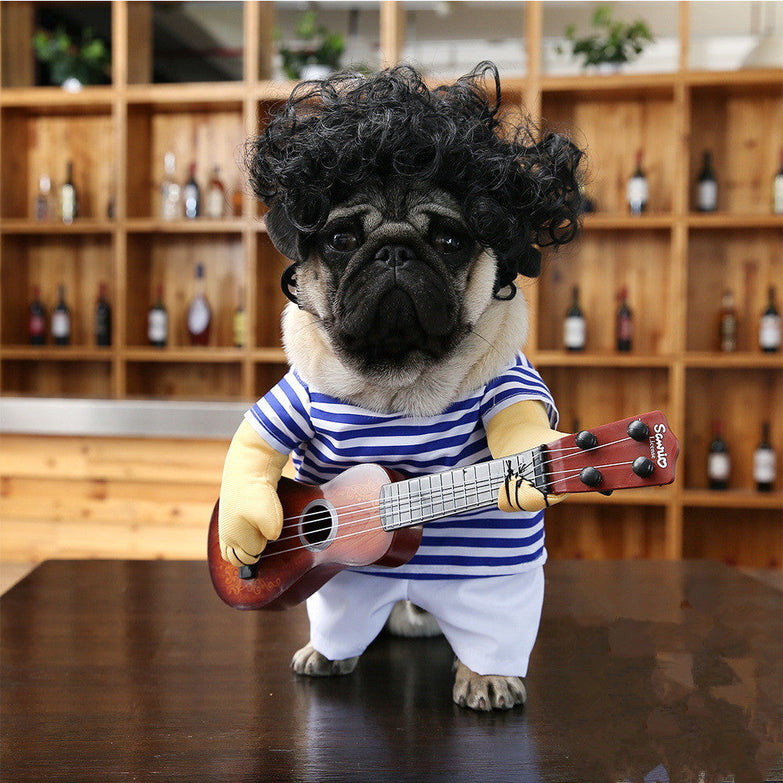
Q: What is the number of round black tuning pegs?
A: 4